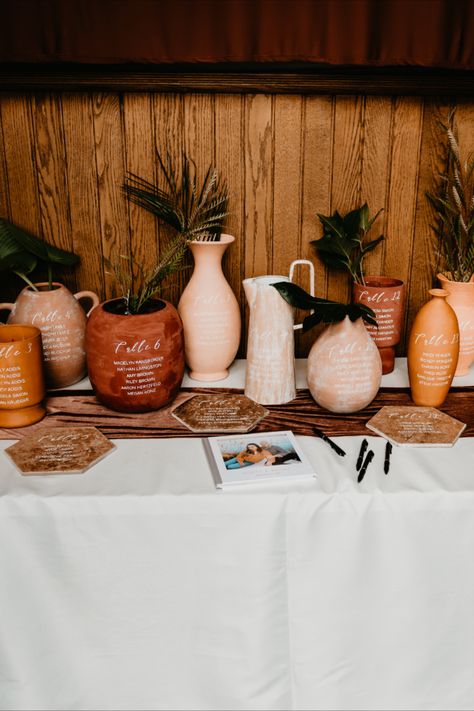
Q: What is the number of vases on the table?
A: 9